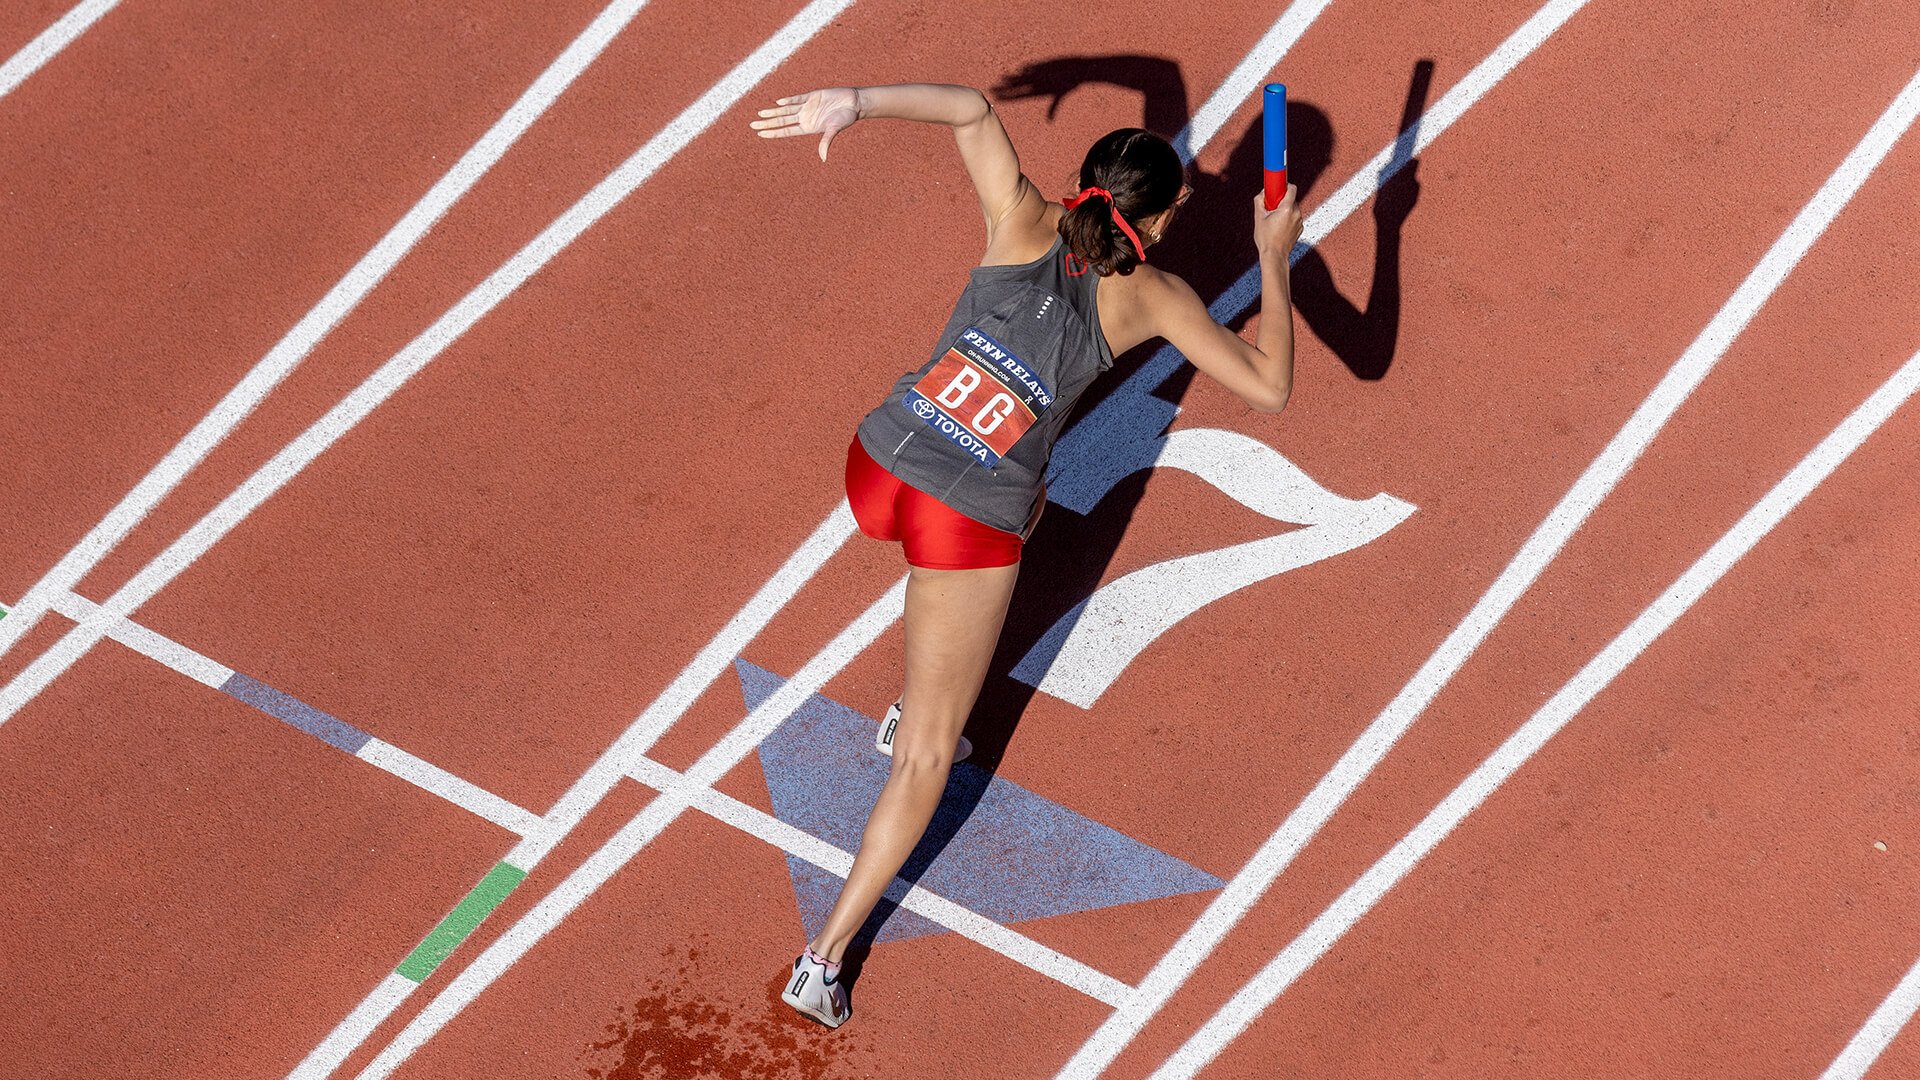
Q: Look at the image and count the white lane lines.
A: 8